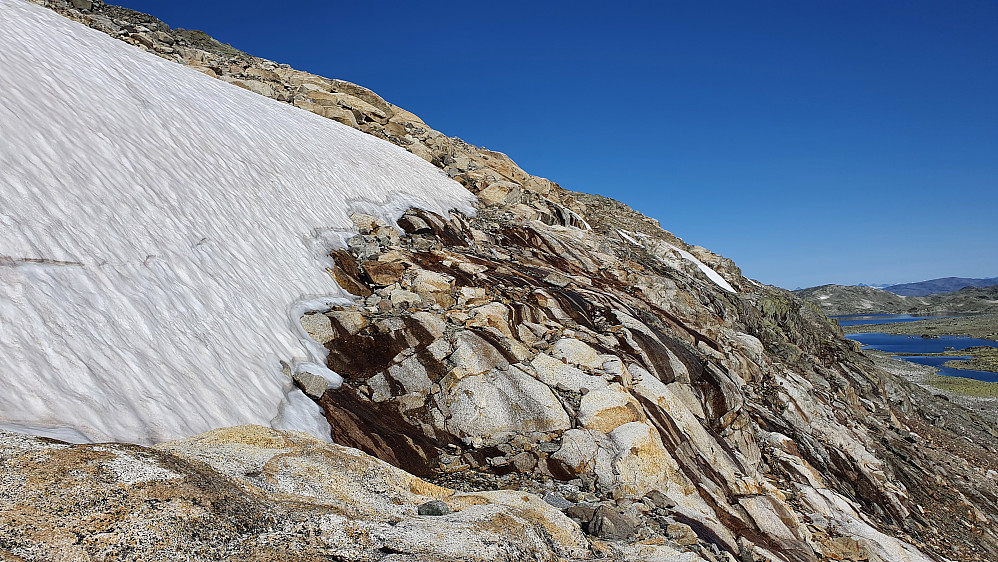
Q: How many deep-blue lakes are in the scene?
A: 3